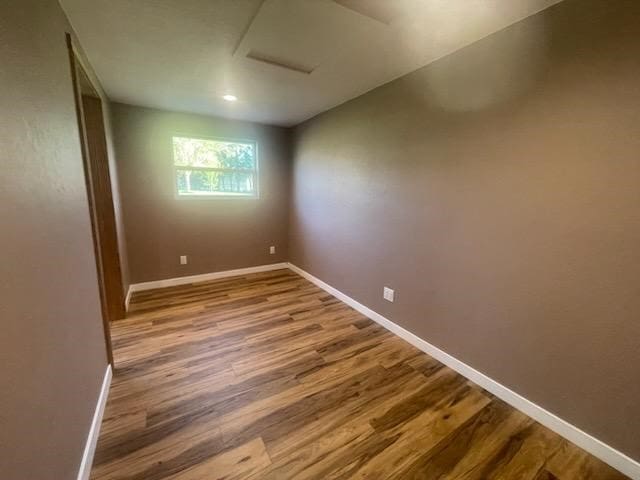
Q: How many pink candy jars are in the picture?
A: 0